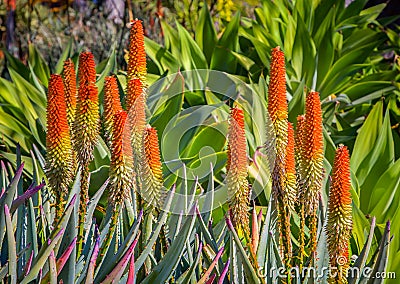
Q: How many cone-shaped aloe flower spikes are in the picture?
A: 14